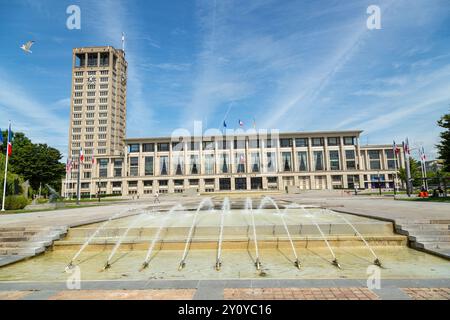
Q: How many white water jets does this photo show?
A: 9